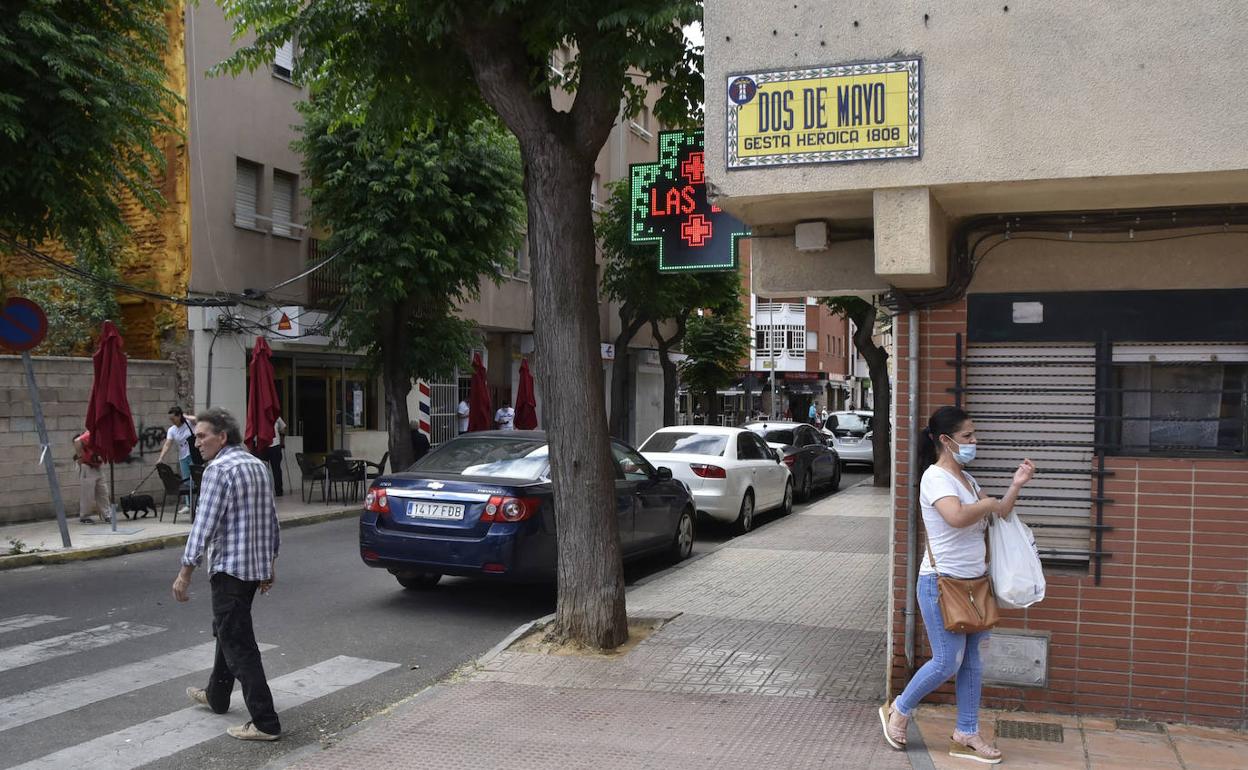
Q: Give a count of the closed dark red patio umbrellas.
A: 4